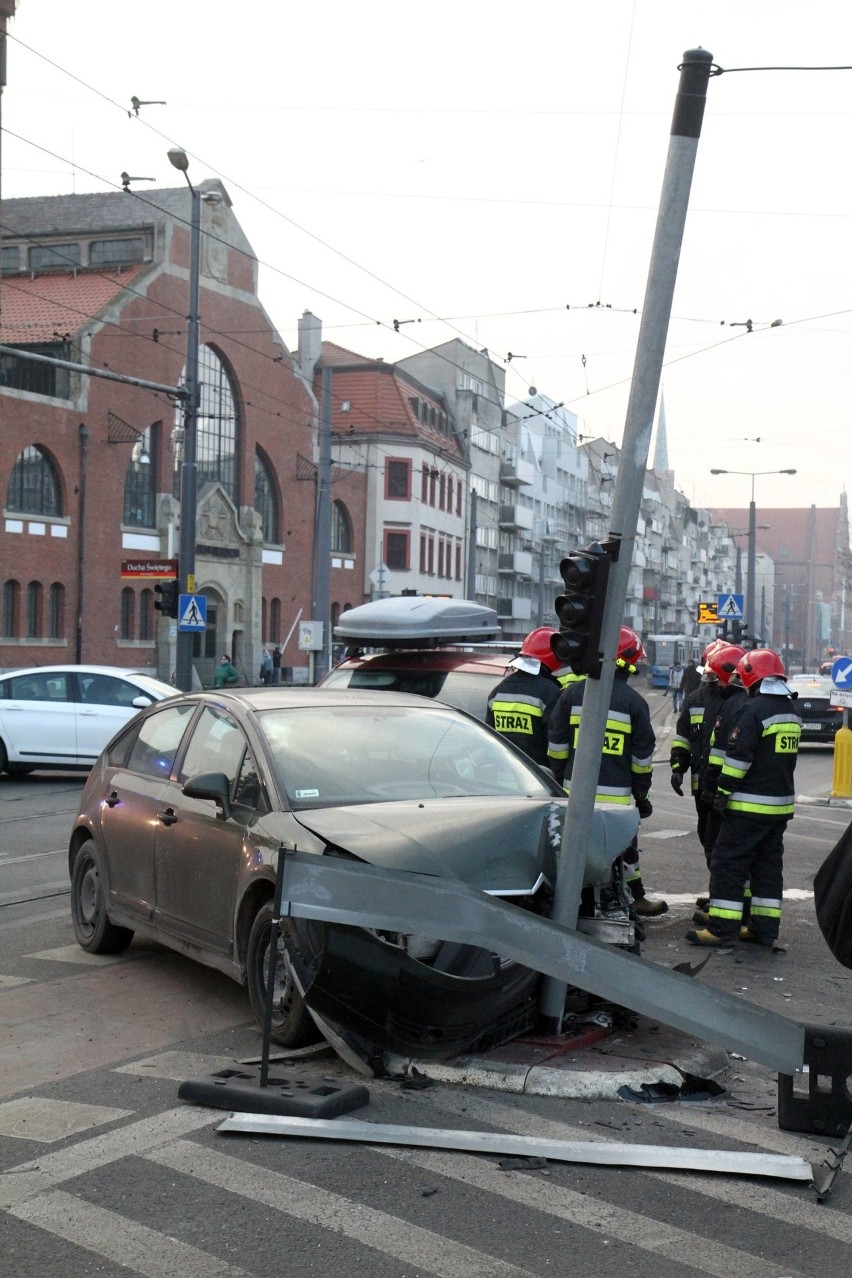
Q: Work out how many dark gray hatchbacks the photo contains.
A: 1